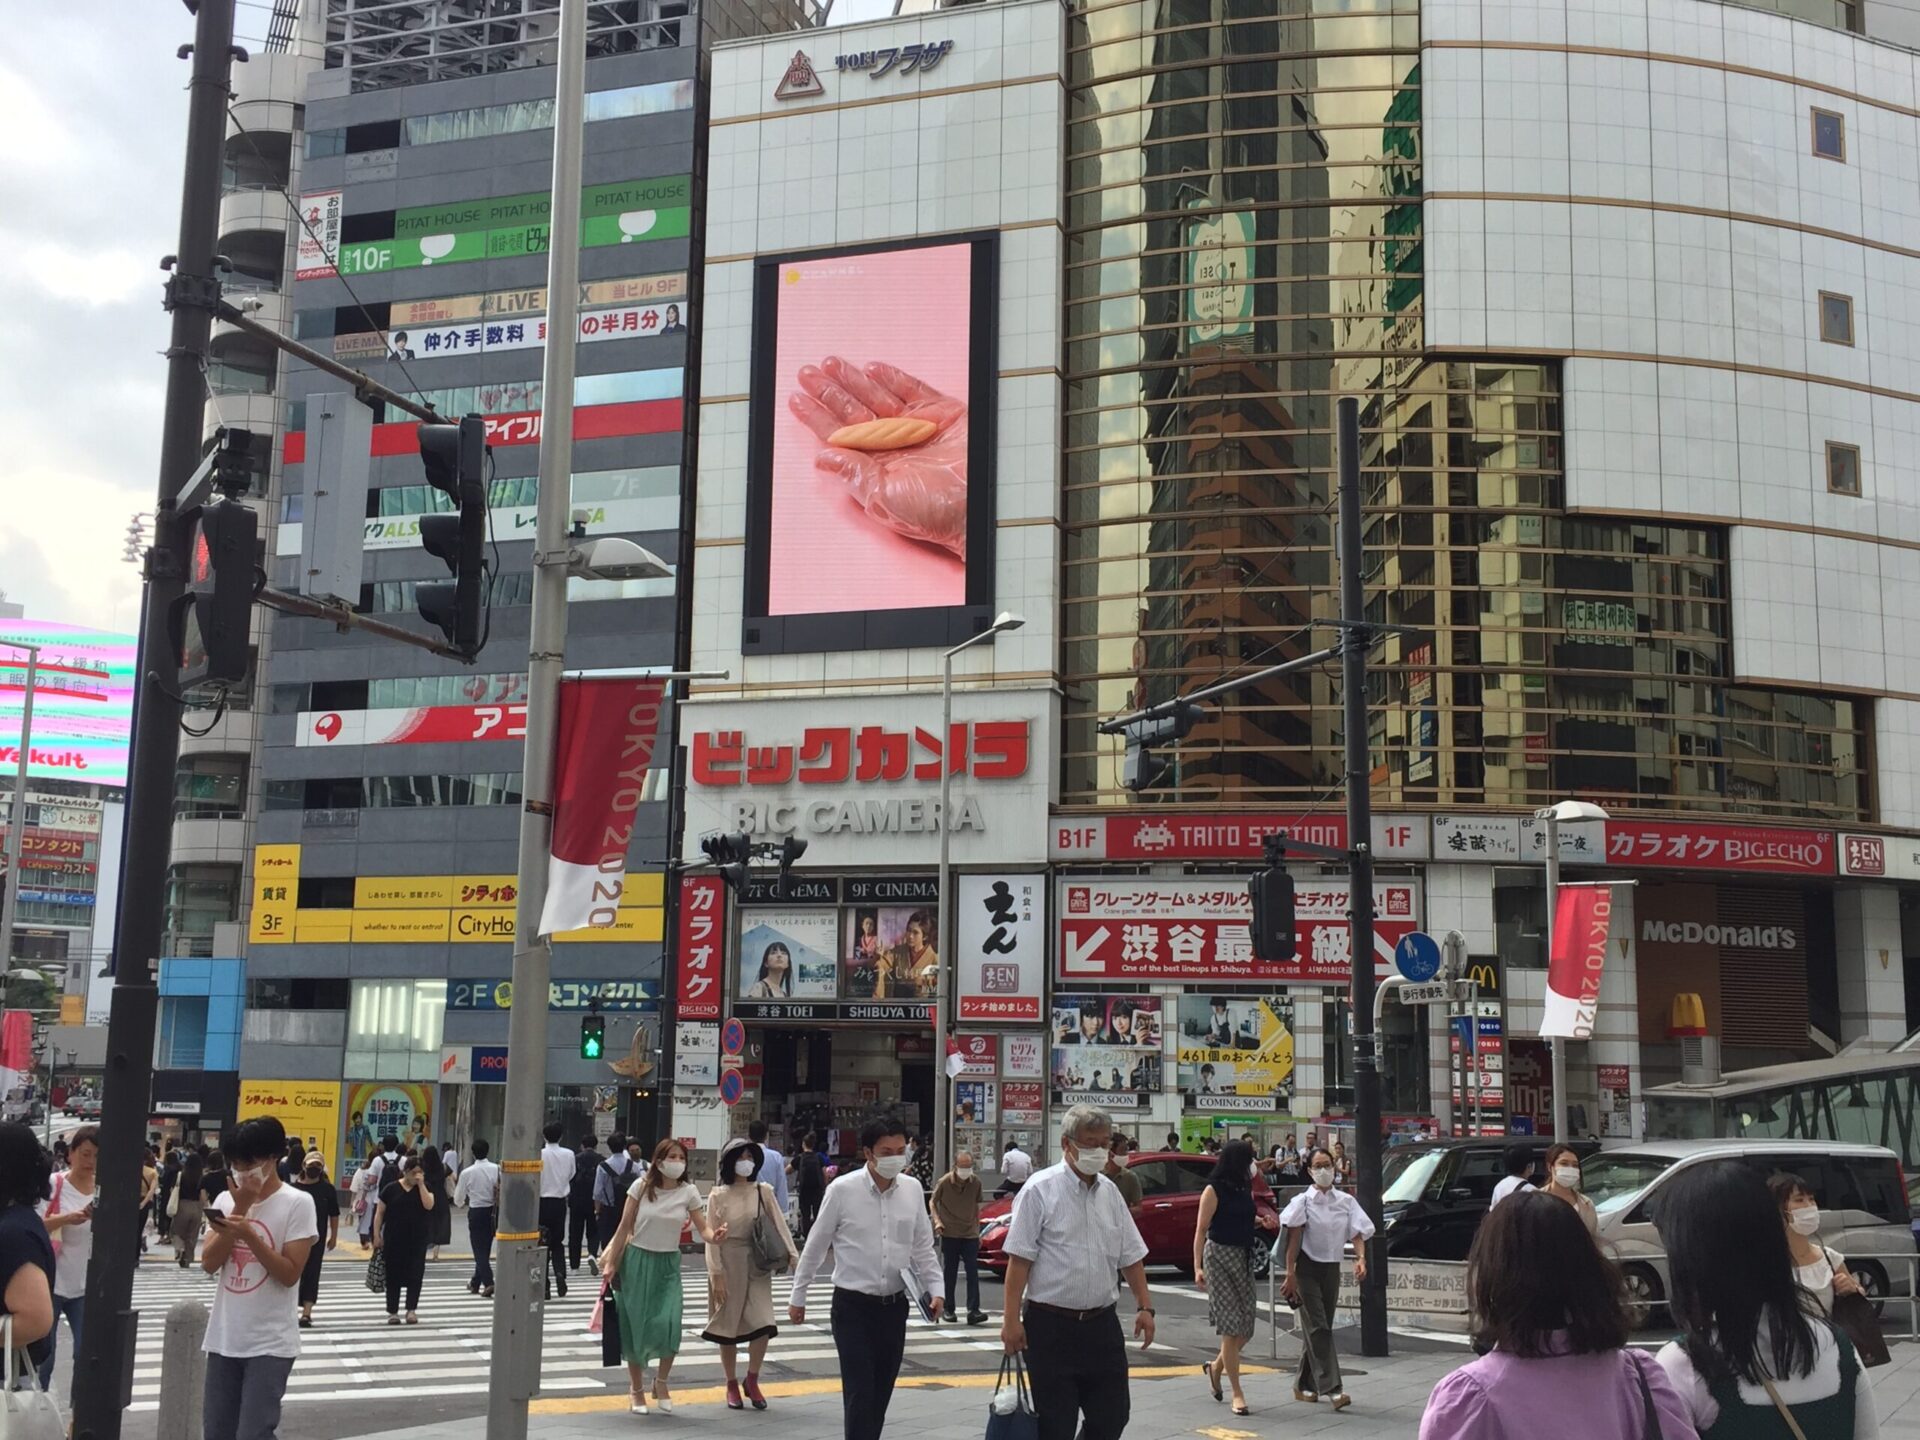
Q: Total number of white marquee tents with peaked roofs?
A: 0